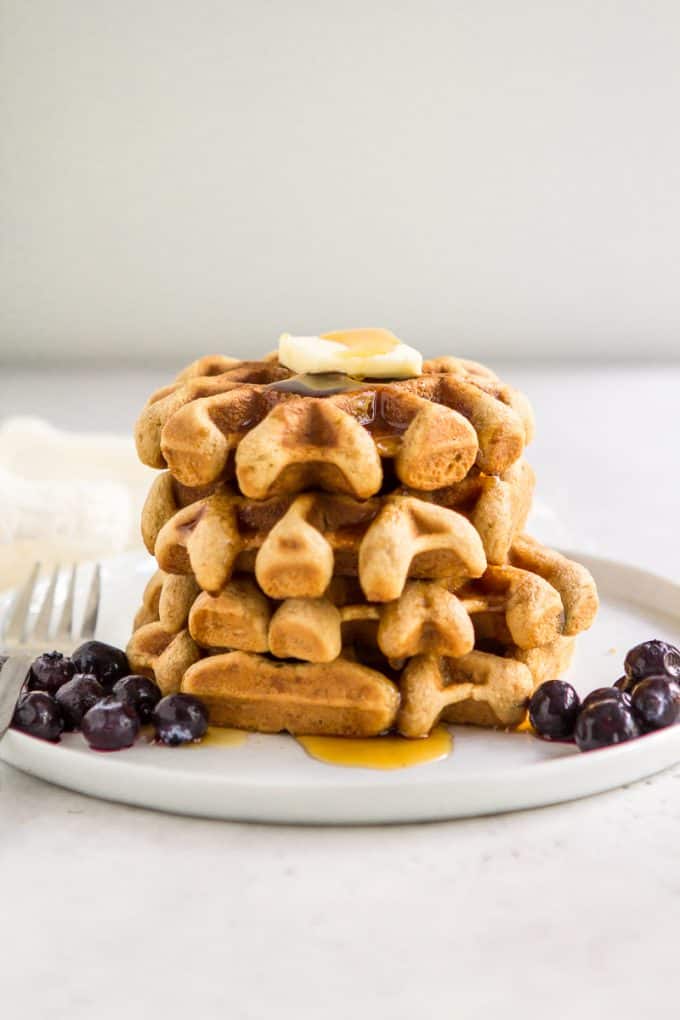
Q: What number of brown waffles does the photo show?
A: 4